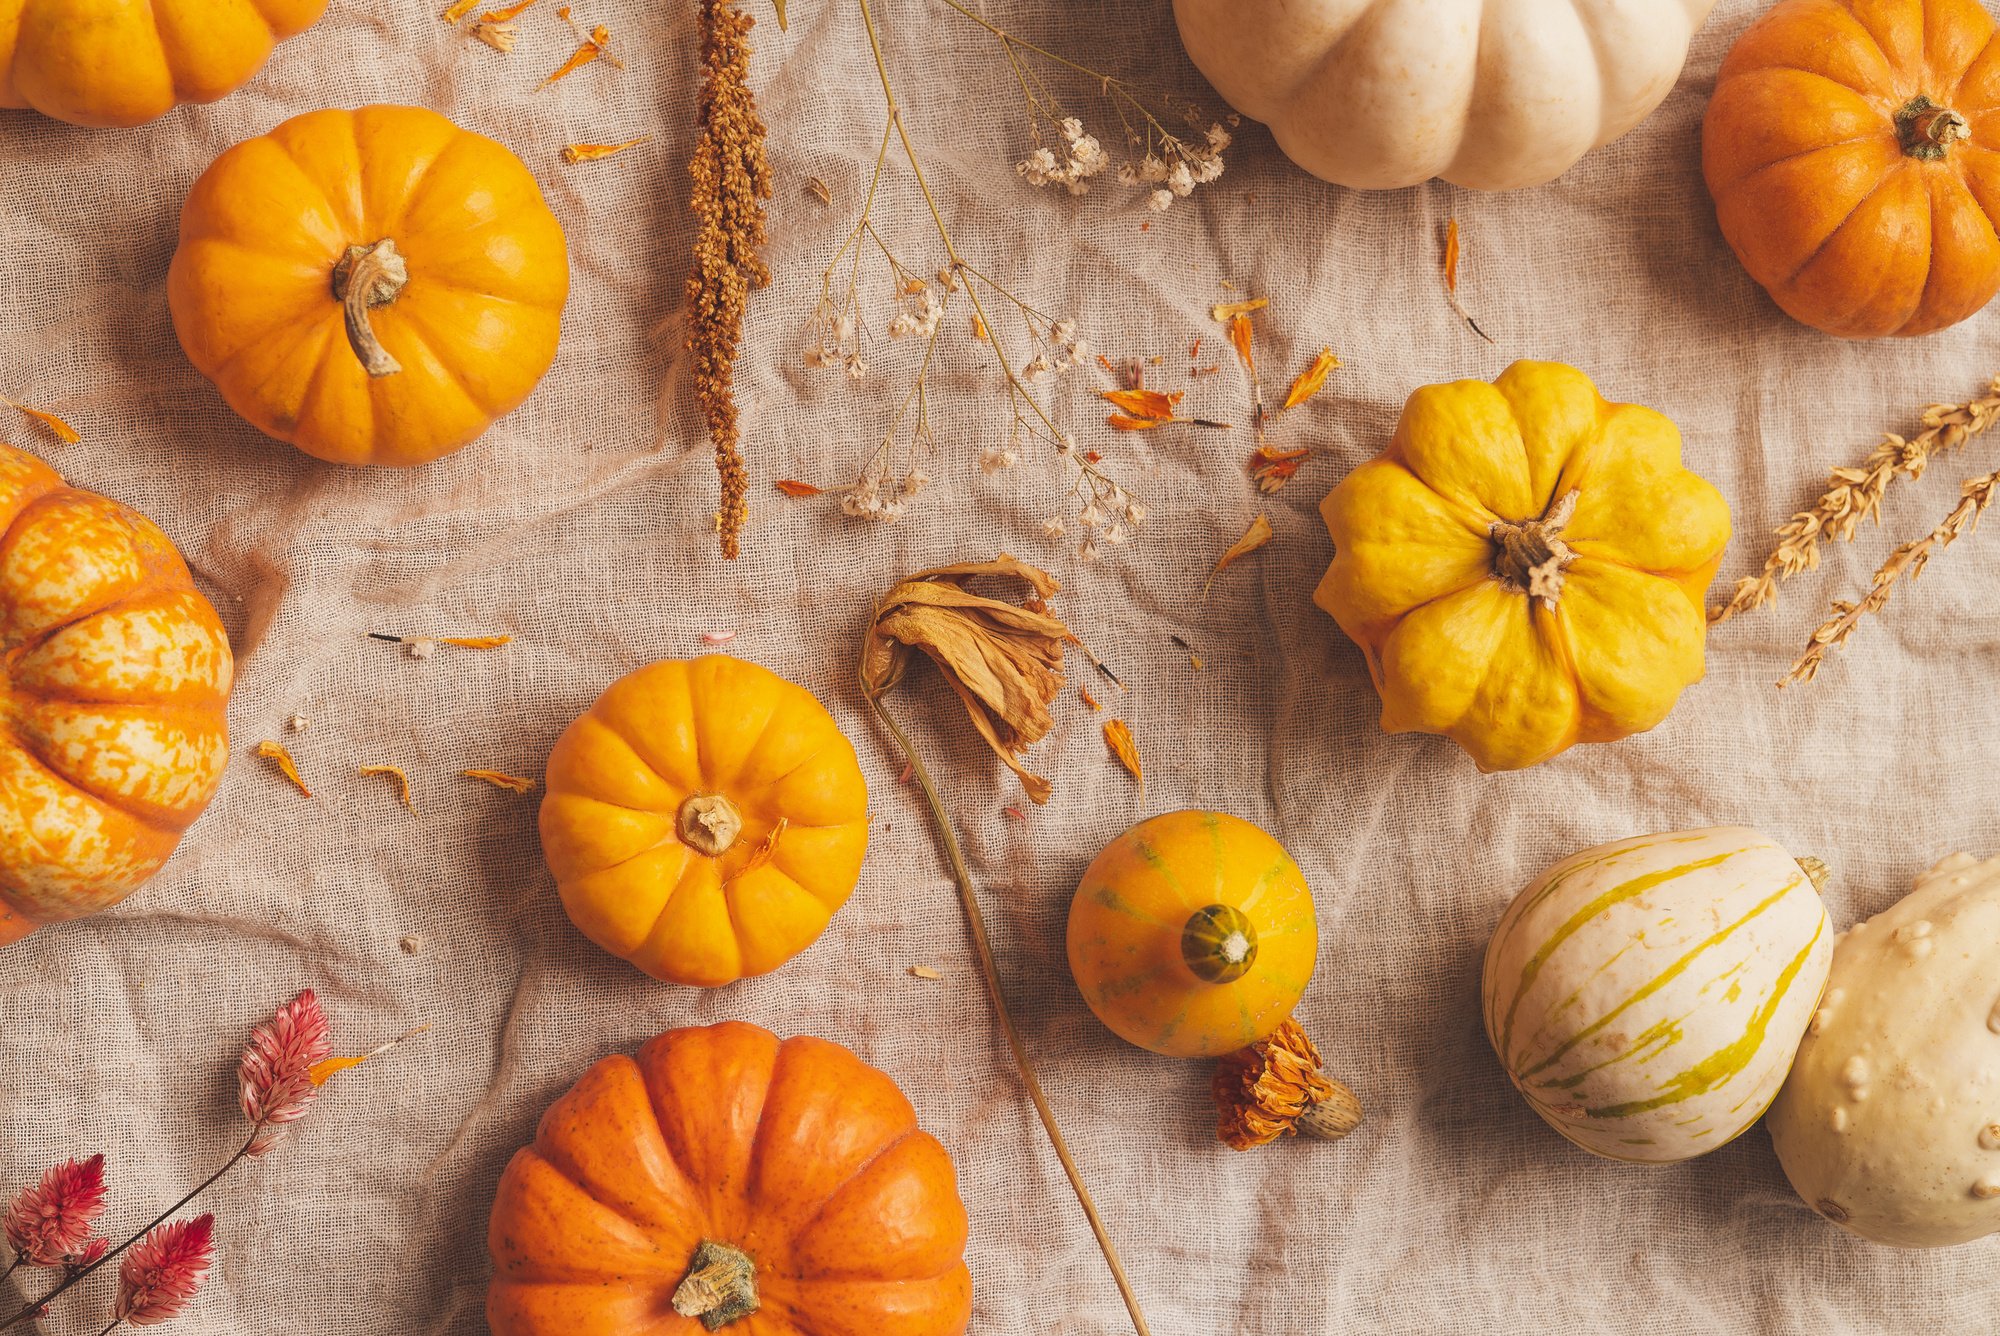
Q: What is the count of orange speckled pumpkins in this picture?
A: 1